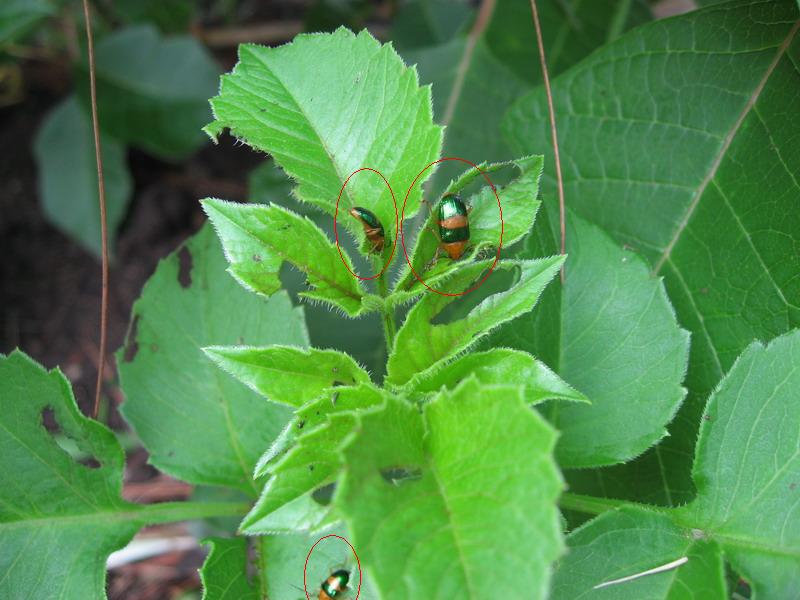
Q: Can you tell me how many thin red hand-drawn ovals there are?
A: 3